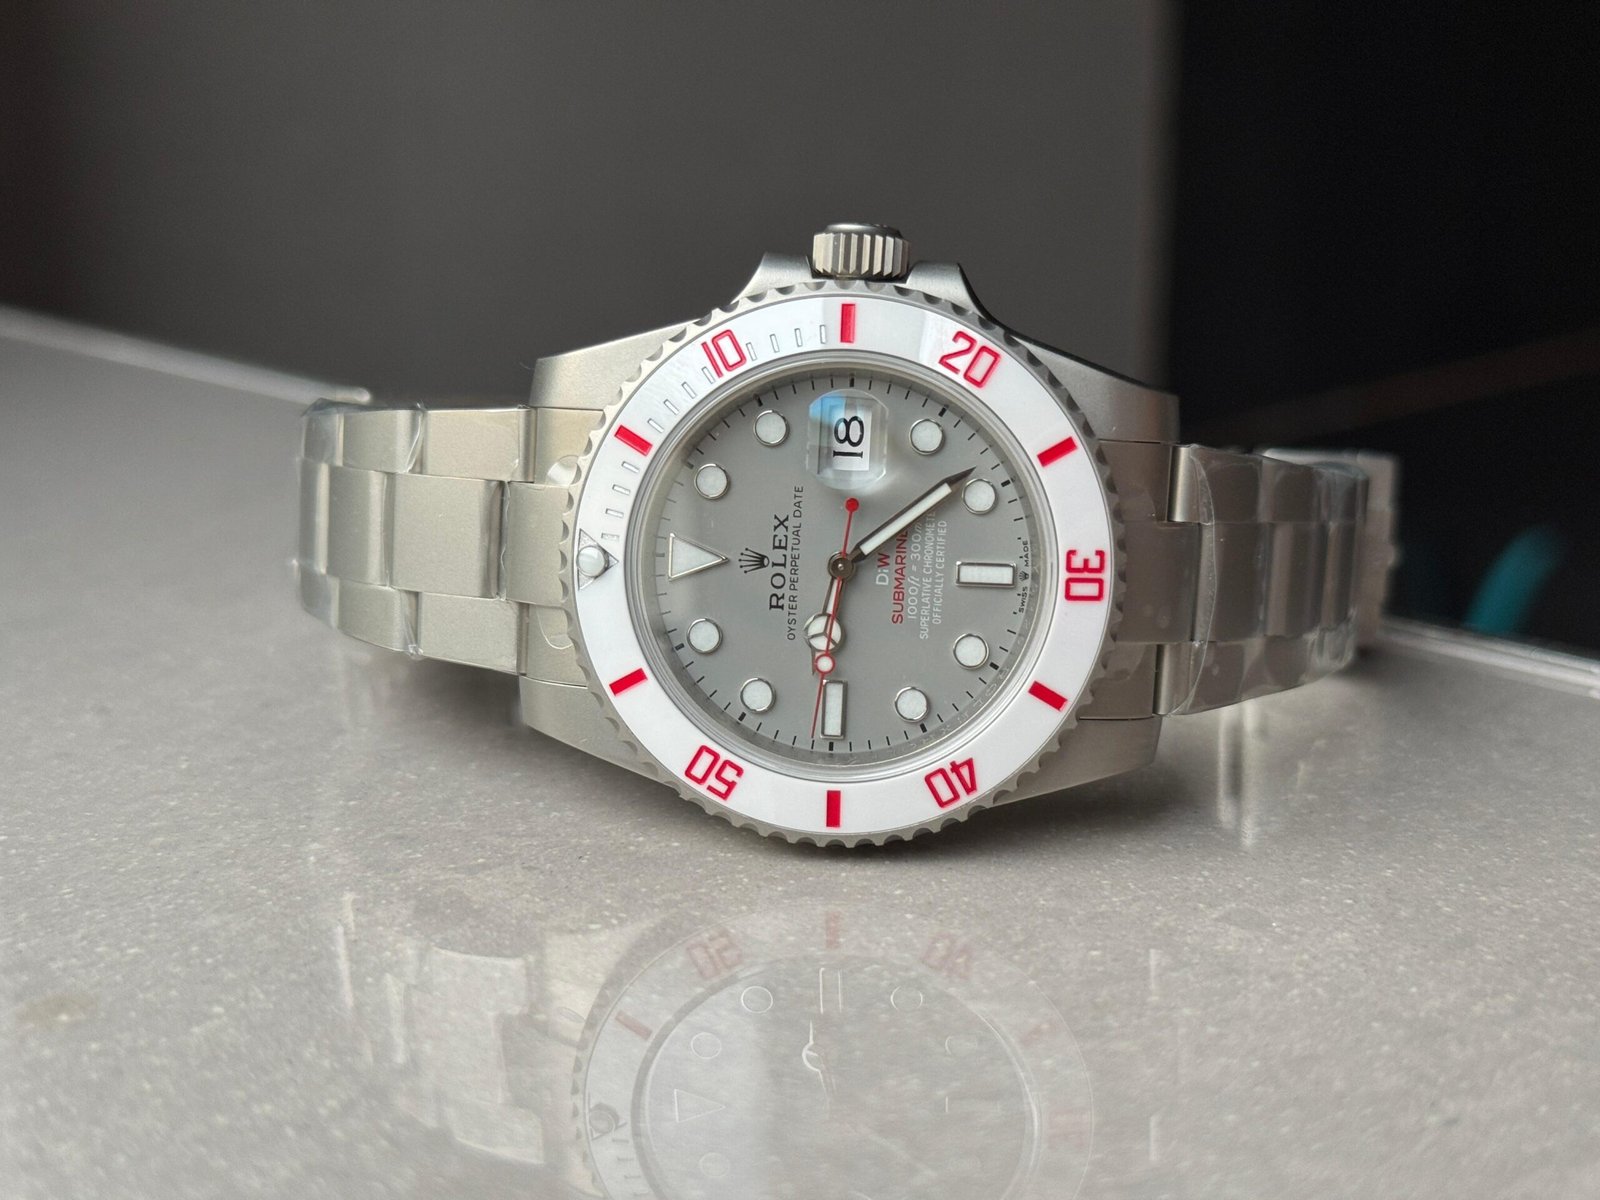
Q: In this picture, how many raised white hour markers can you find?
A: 11